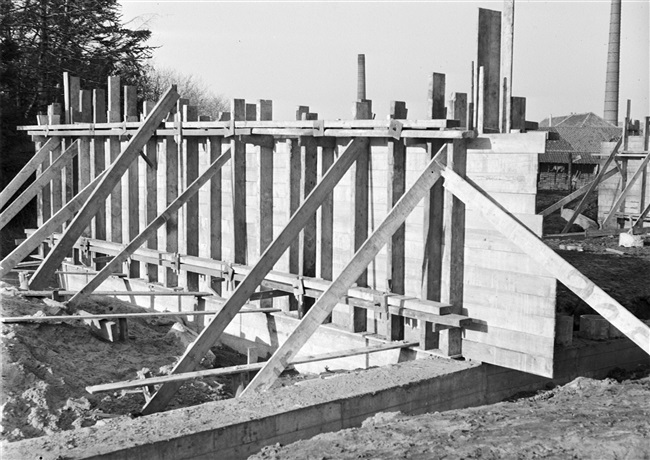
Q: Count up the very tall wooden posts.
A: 2